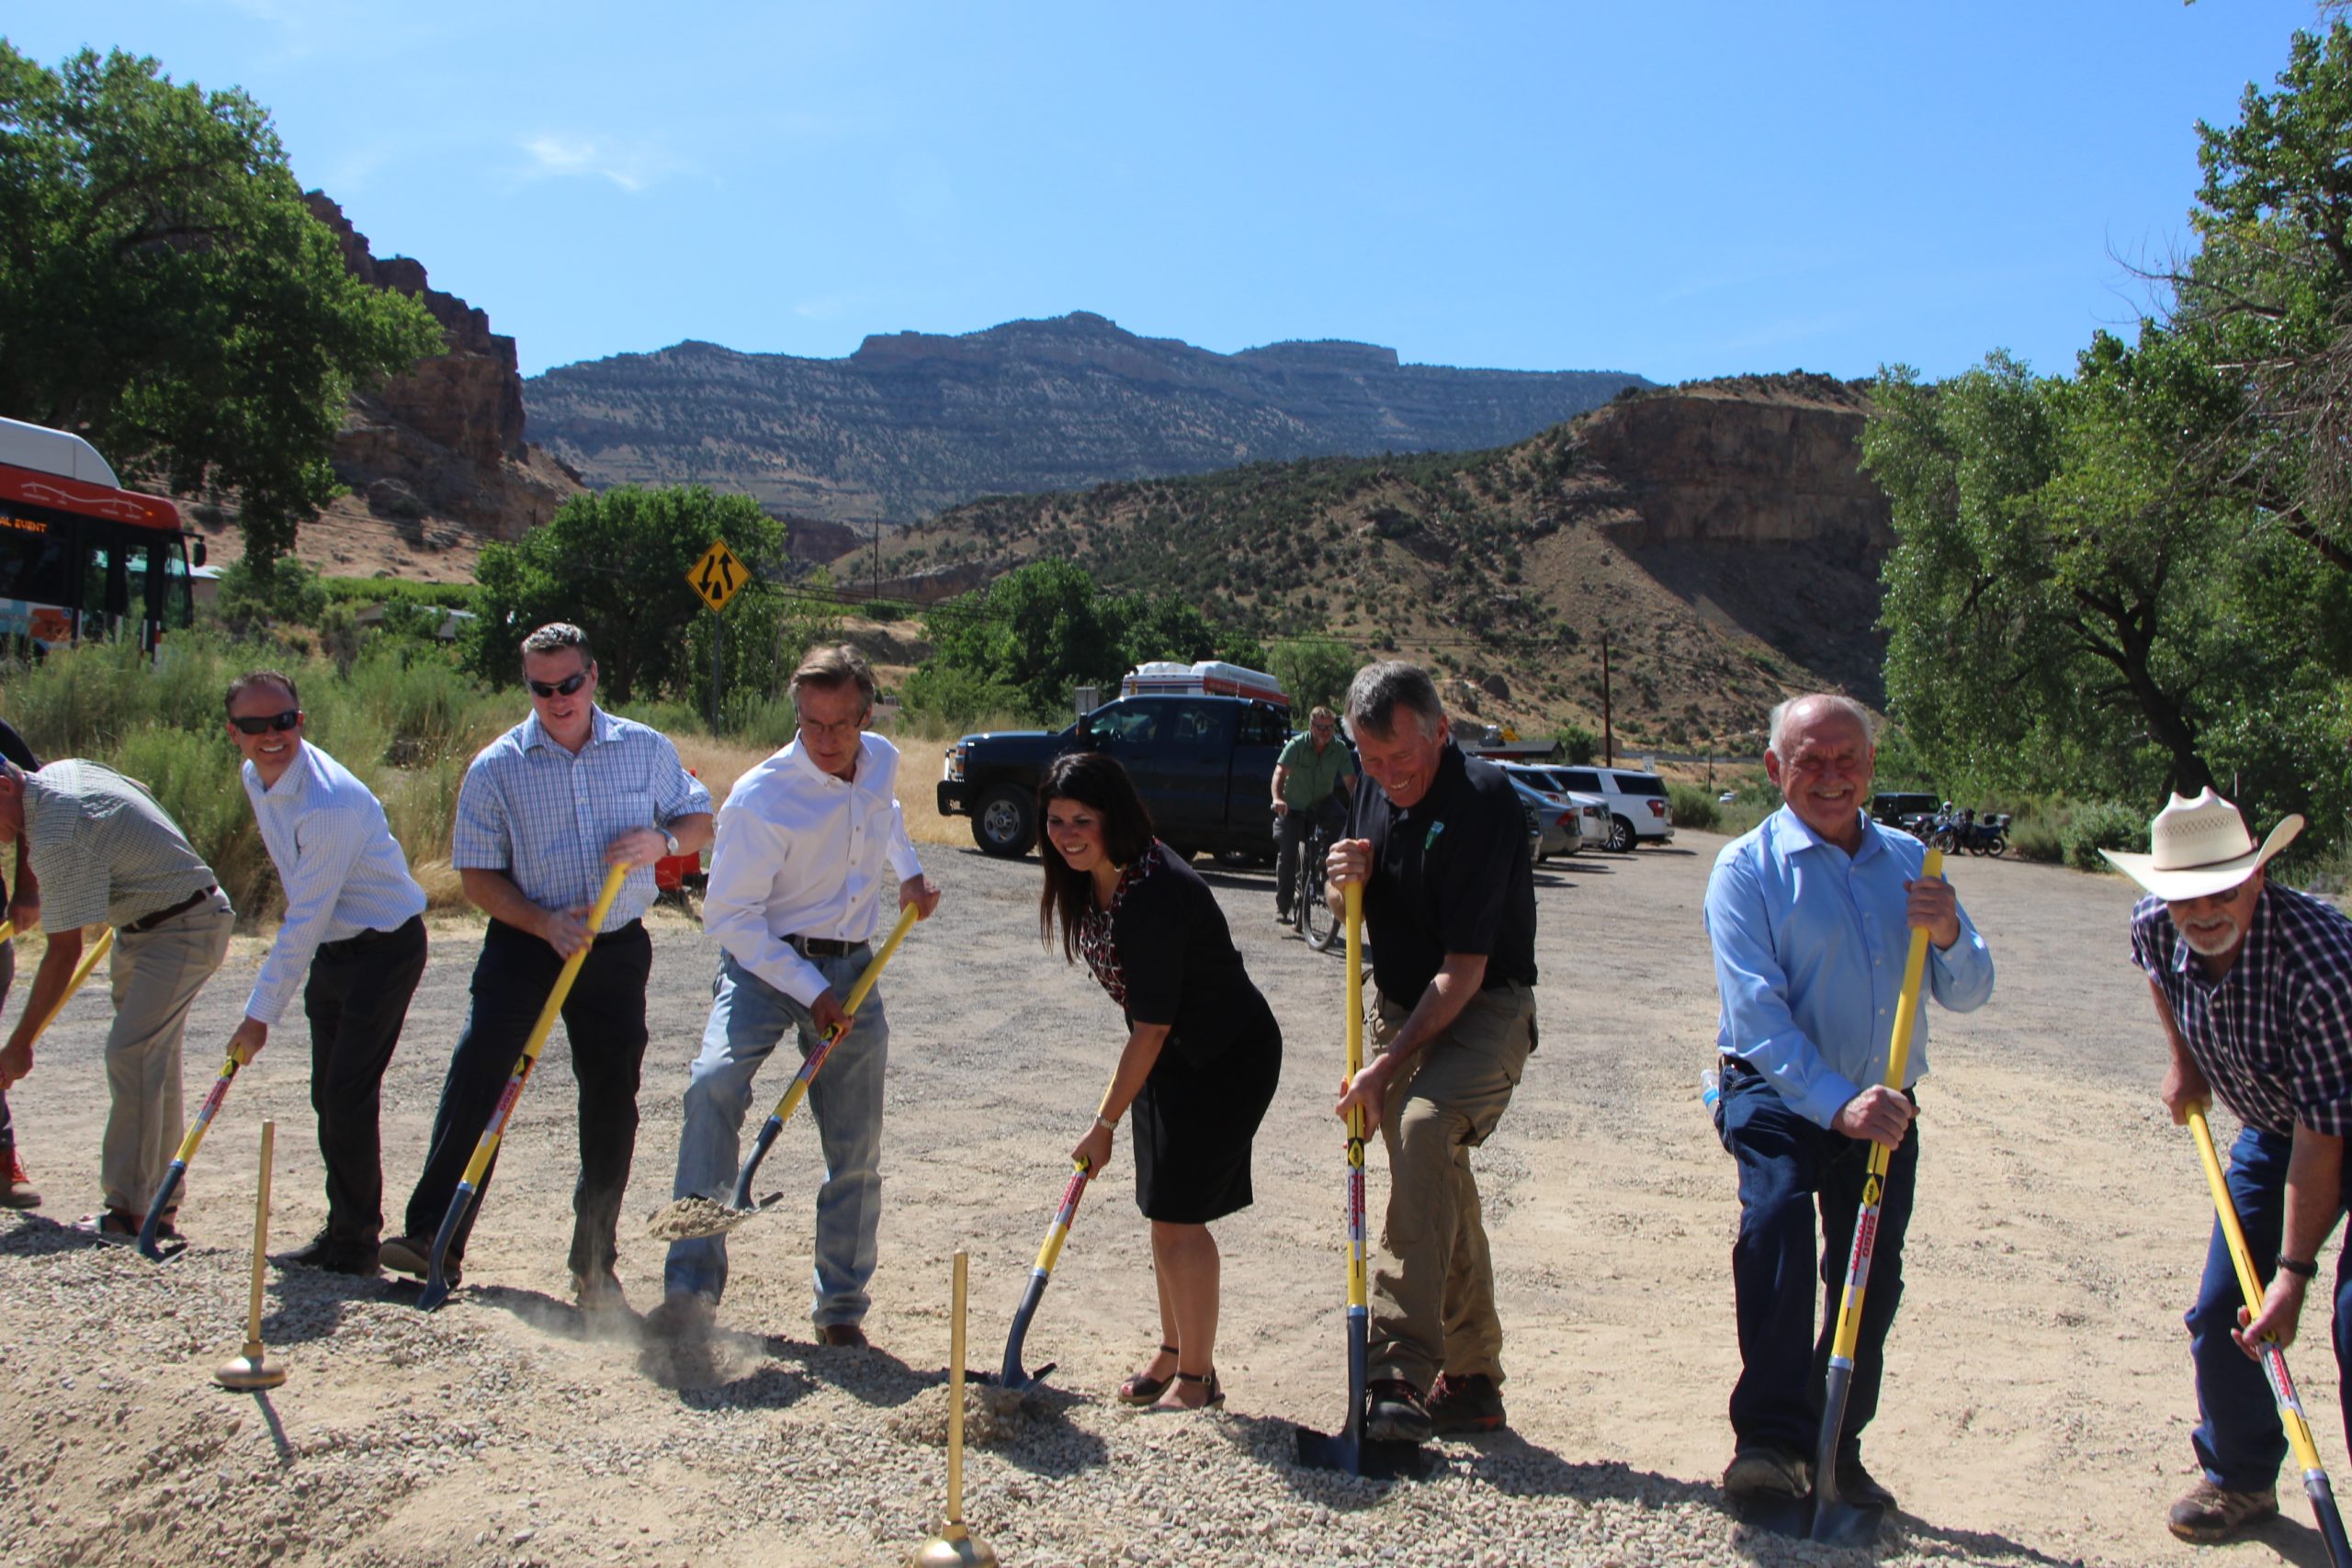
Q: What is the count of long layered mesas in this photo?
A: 1